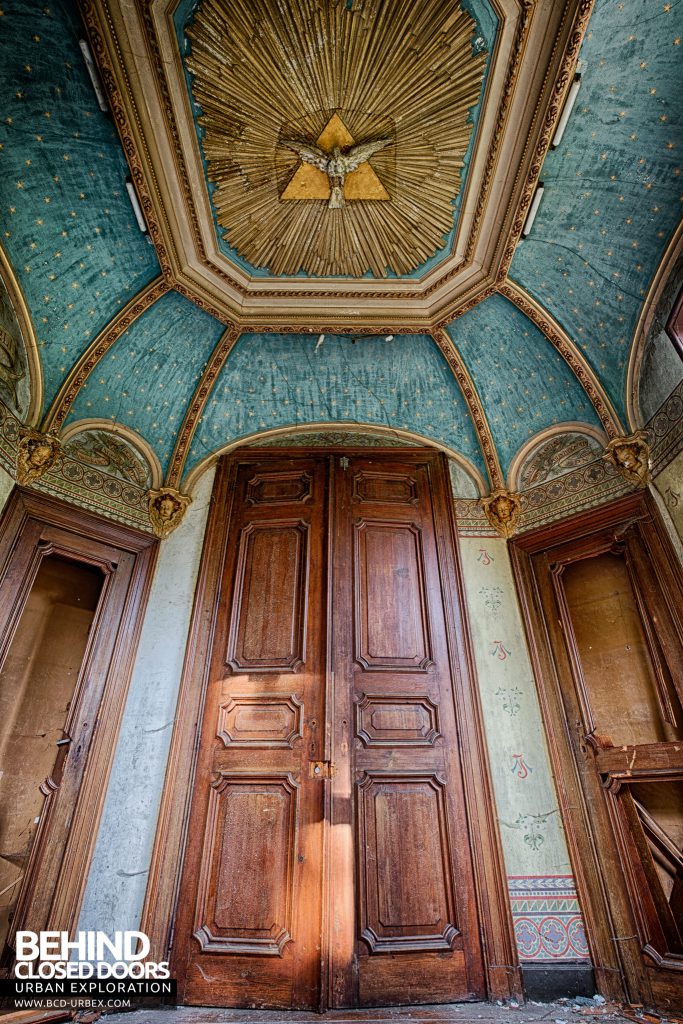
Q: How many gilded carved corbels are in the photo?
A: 4